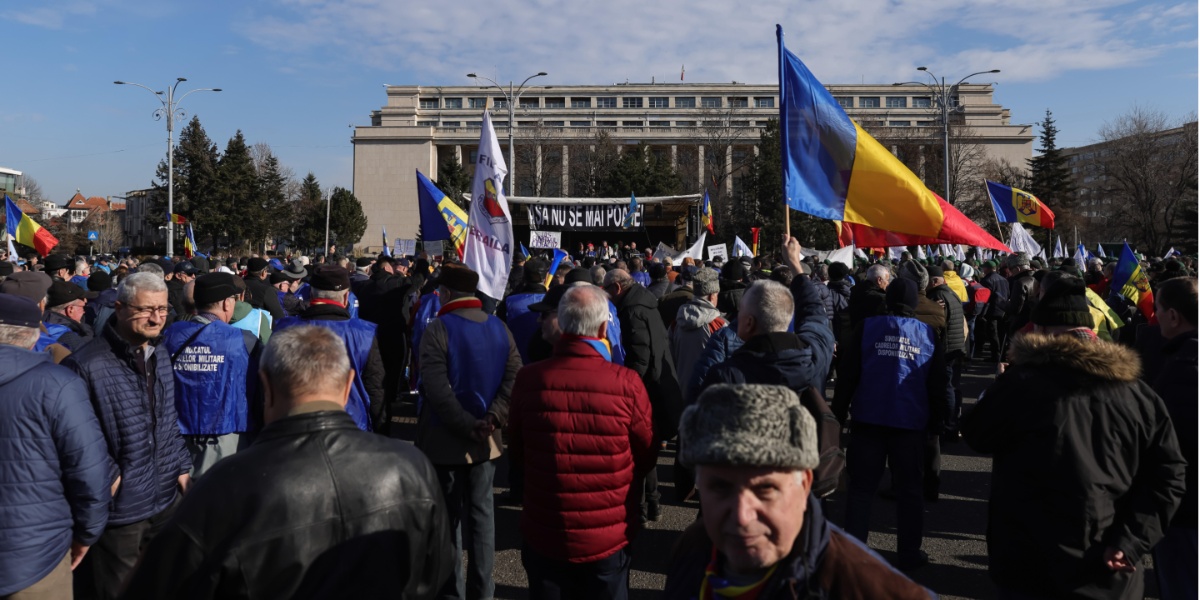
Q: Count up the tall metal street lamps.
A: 3